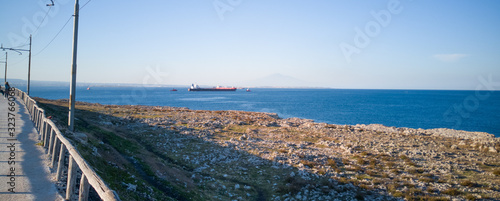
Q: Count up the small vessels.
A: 3